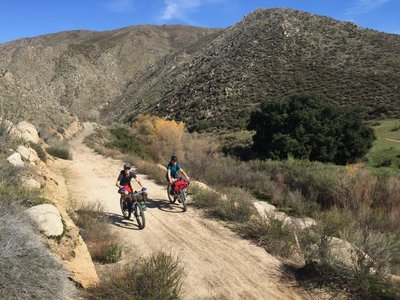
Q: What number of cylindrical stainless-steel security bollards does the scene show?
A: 0